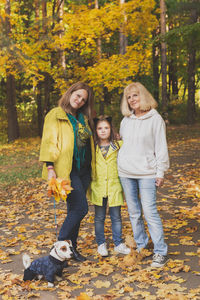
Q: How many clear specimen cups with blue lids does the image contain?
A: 0